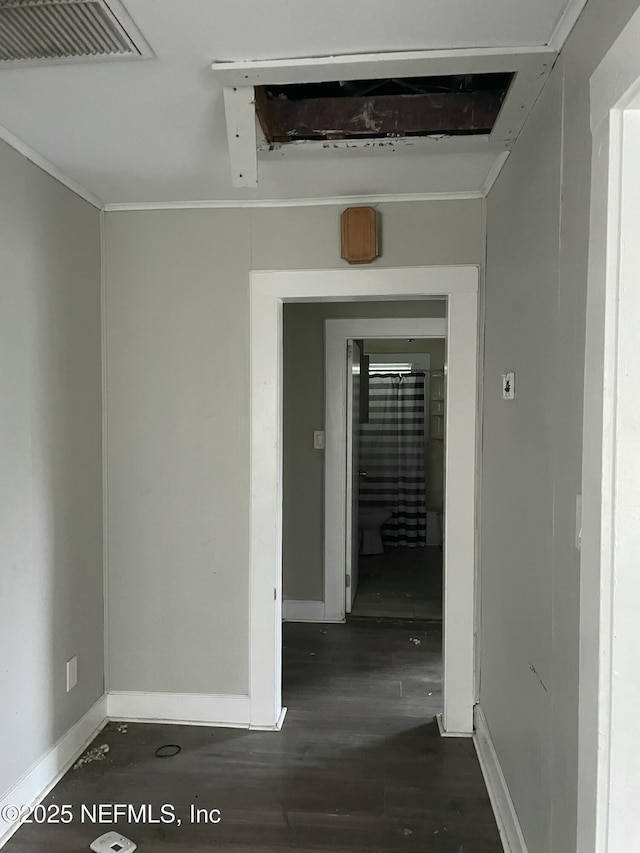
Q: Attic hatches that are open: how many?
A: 1